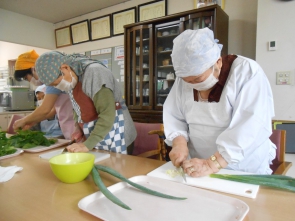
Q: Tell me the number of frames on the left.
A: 5